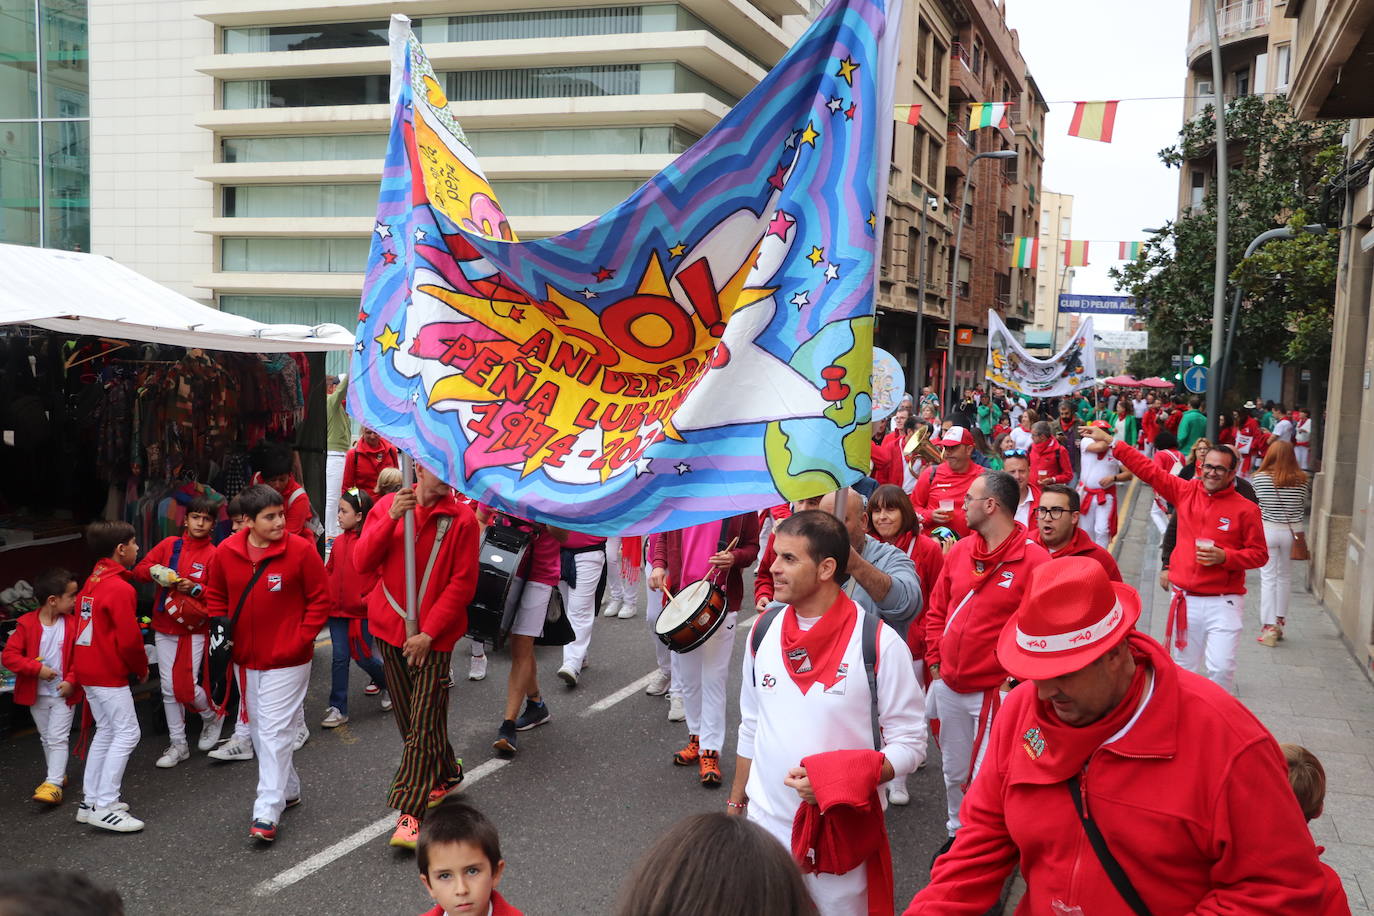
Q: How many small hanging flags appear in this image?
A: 6